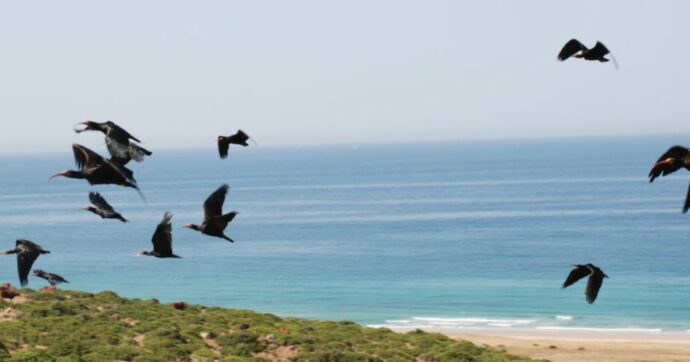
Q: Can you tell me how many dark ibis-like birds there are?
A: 11